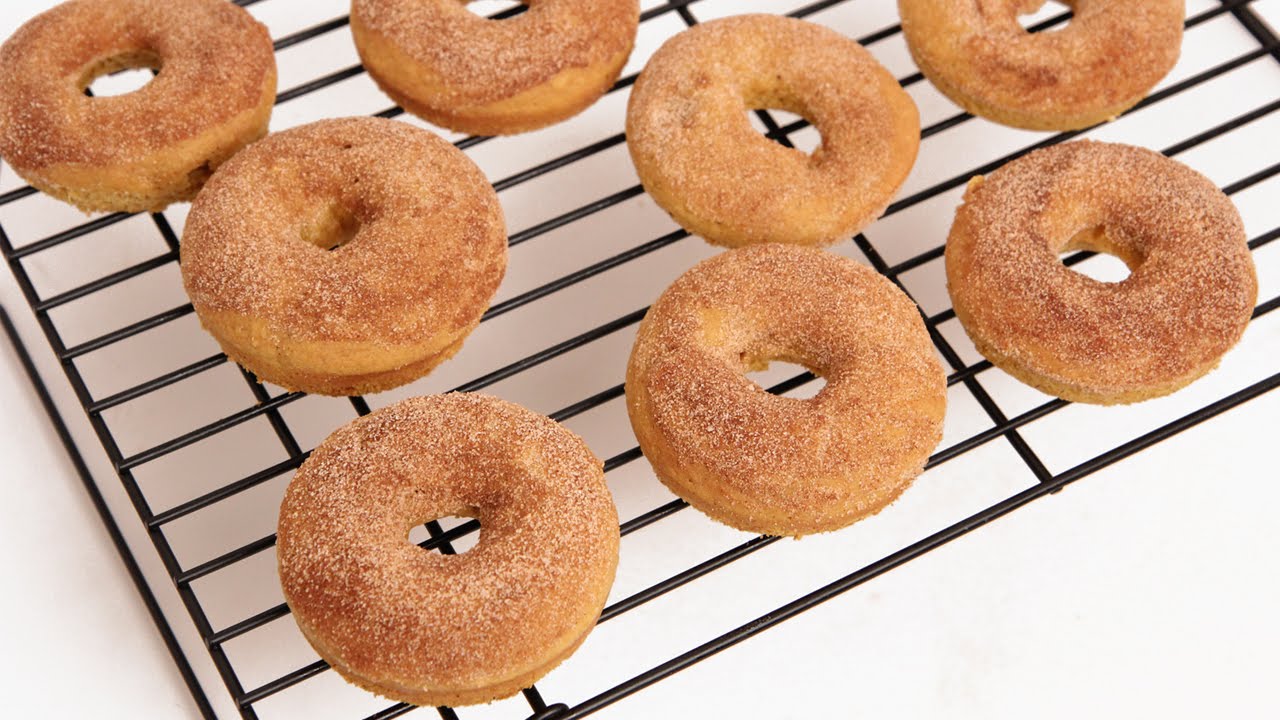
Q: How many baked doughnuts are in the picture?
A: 8